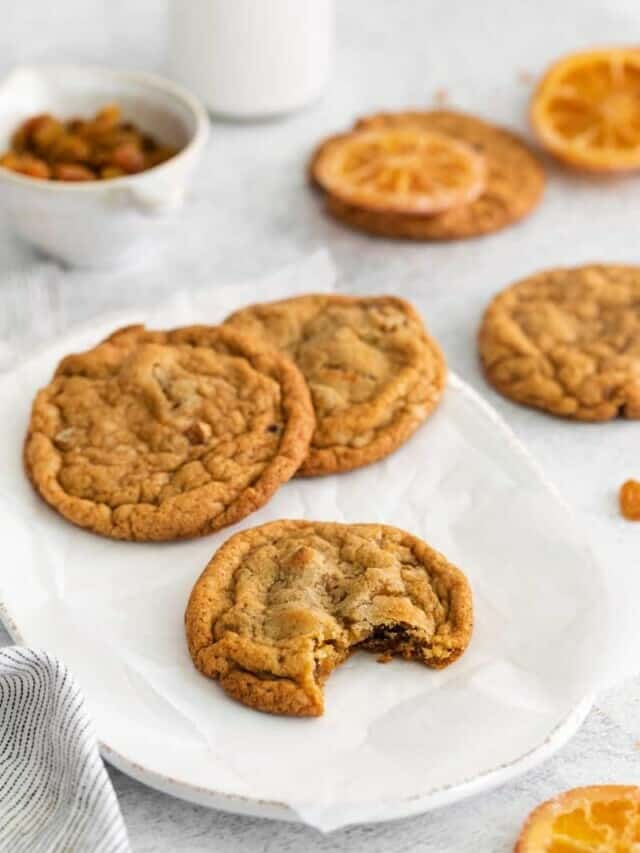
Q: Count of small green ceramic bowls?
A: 0